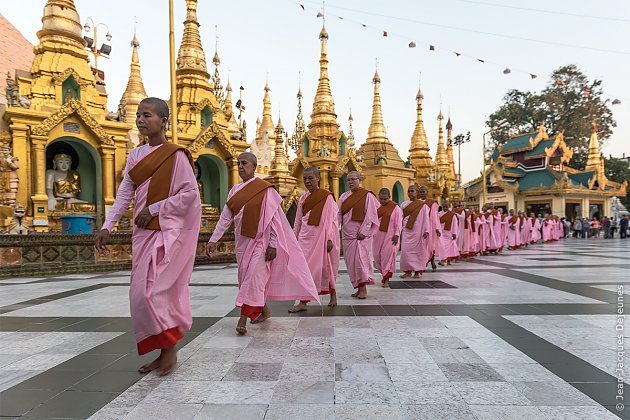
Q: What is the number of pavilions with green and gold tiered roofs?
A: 1